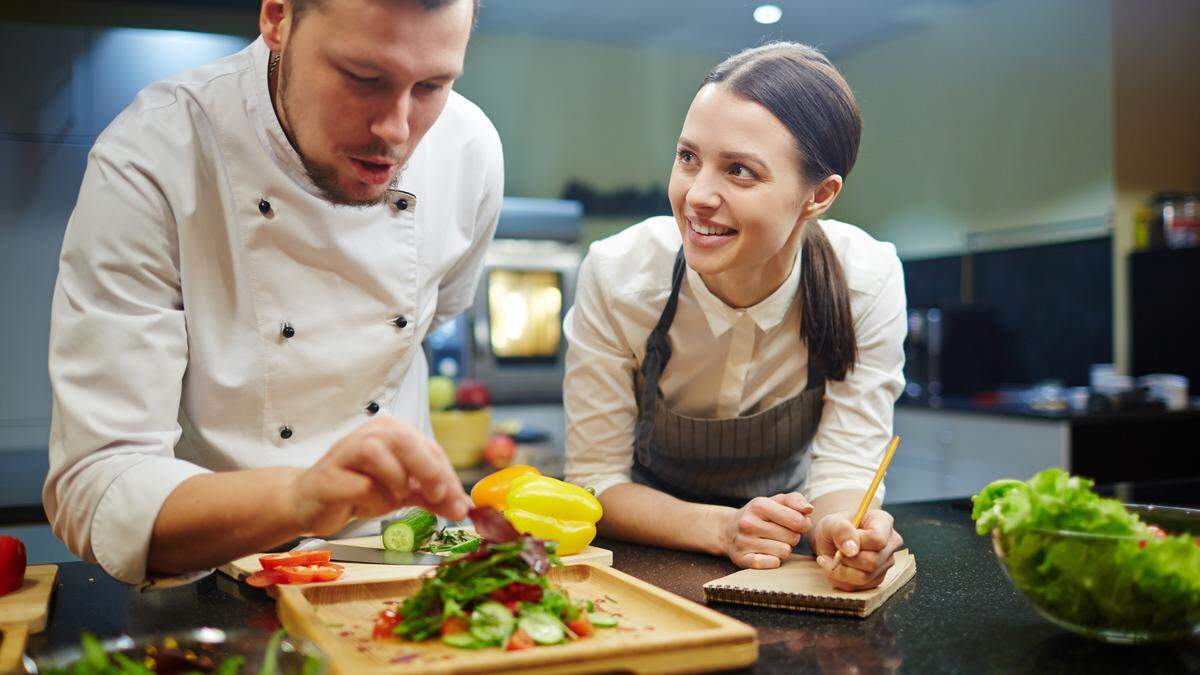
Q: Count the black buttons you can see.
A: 6